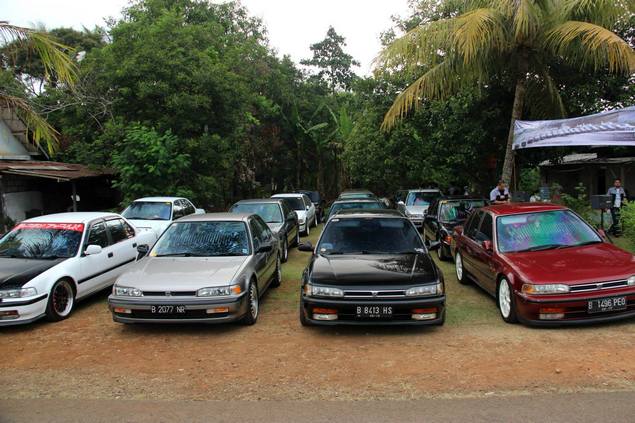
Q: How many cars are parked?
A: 12